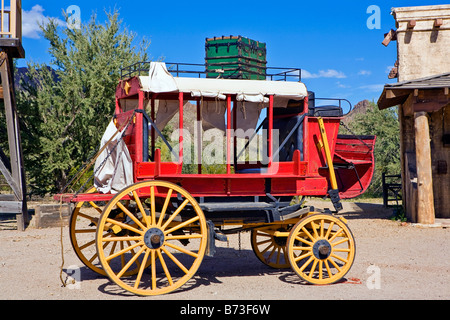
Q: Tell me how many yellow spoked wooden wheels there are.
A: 4